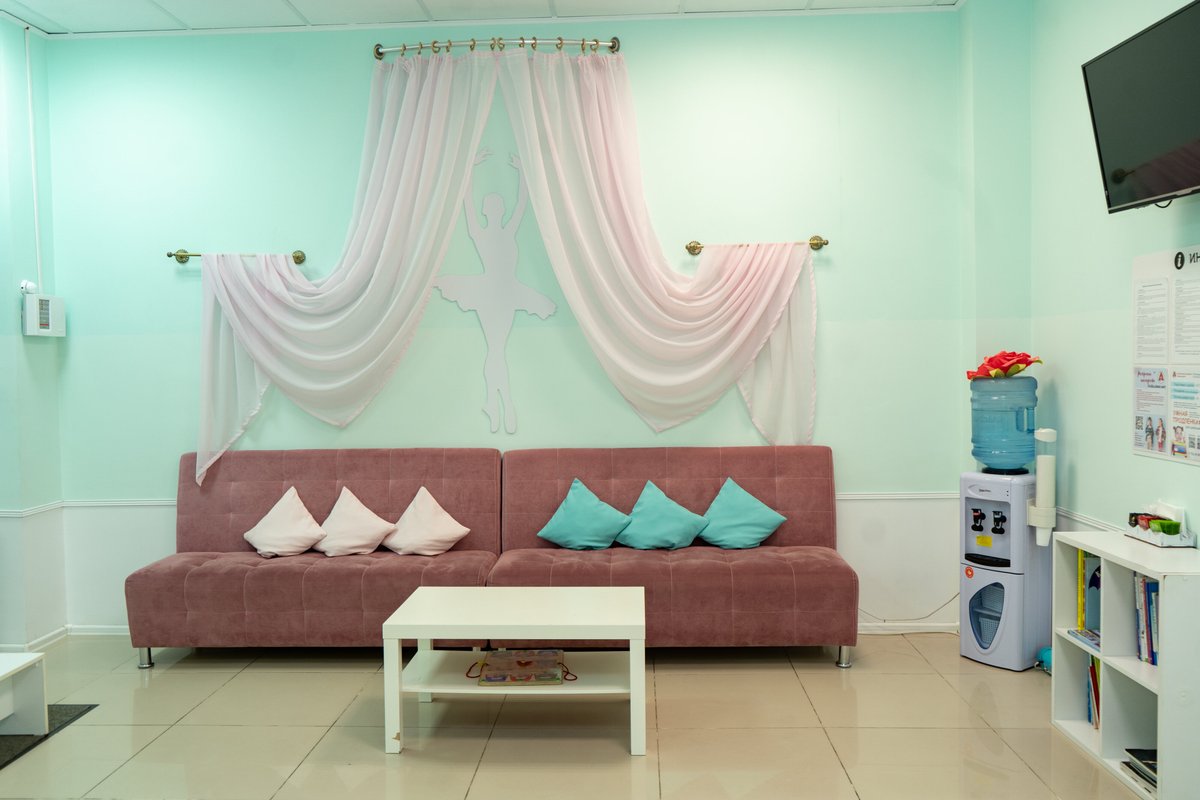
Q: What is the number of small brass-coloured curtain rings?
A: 12